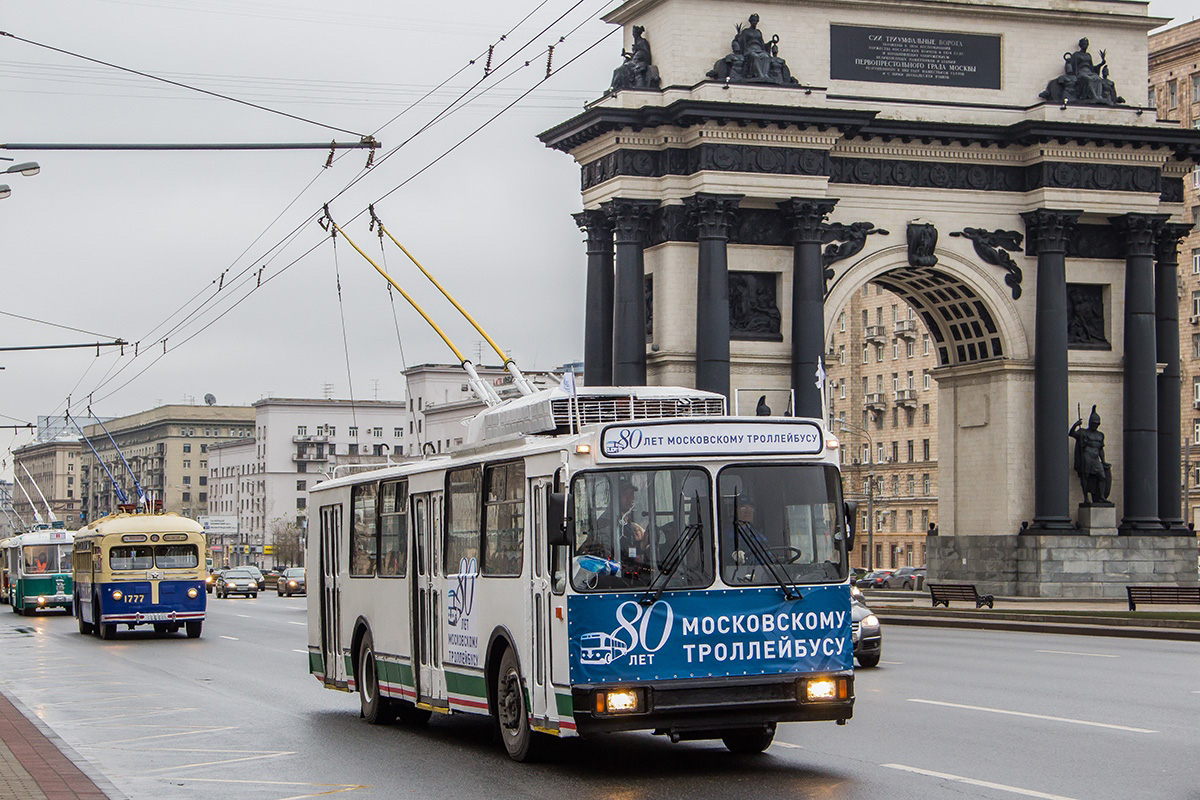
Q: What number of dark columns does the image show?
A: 7